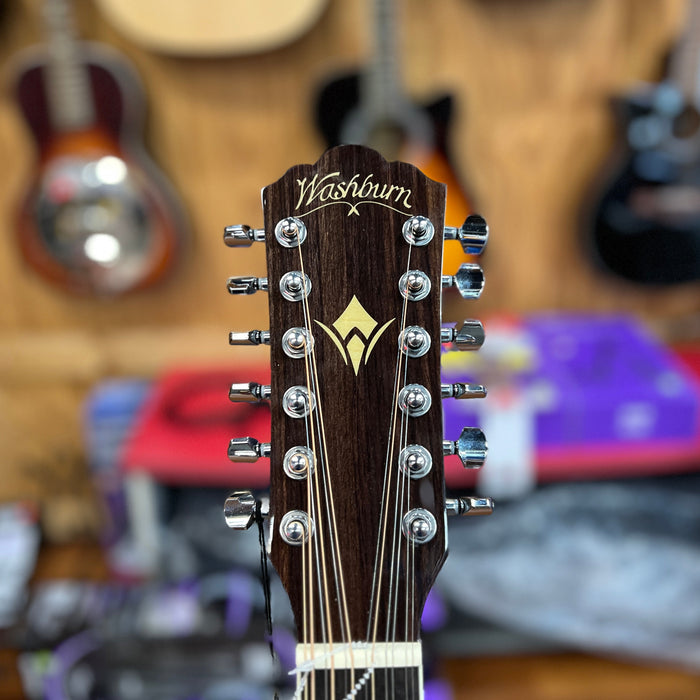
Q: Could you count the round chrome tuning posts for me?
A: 12